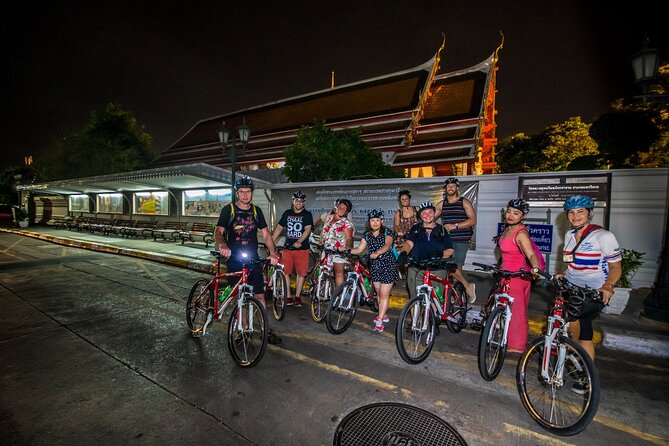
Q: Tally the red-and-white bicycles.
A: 7